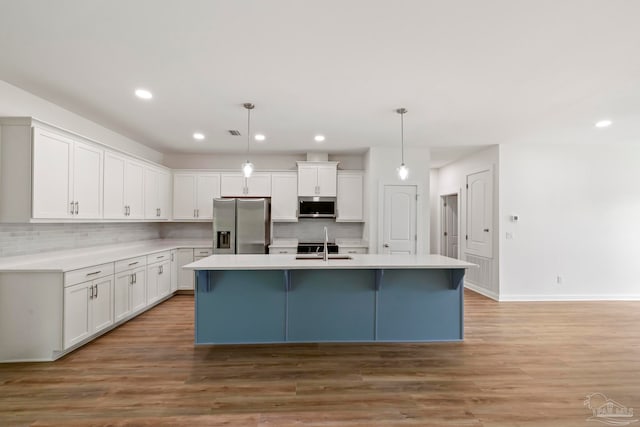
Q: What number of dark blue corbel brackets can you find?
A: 4